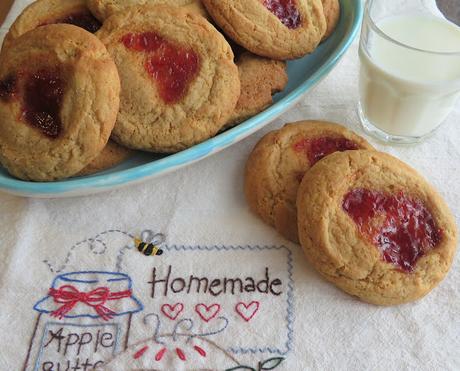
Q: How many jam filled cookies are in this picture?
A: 6